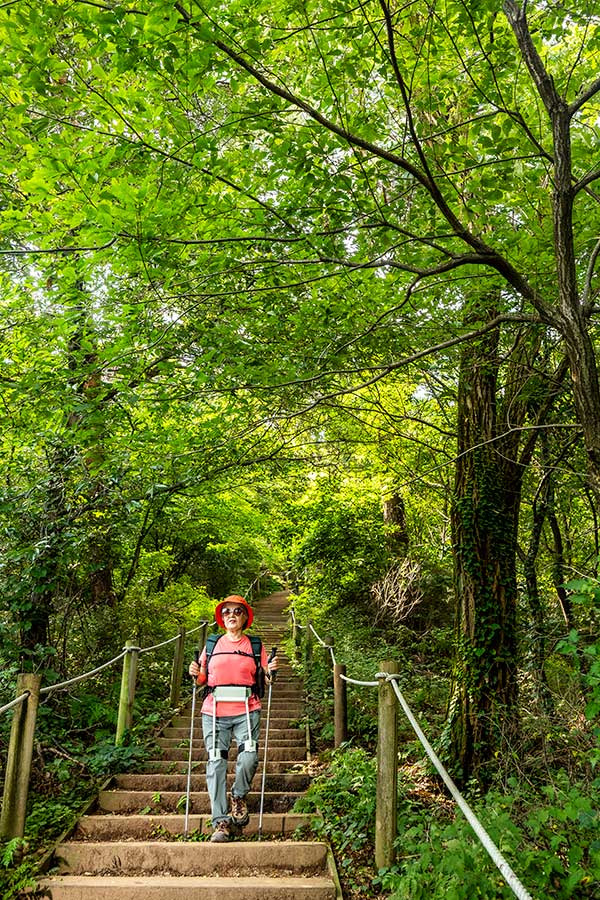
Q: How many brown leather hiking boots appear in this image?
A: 2